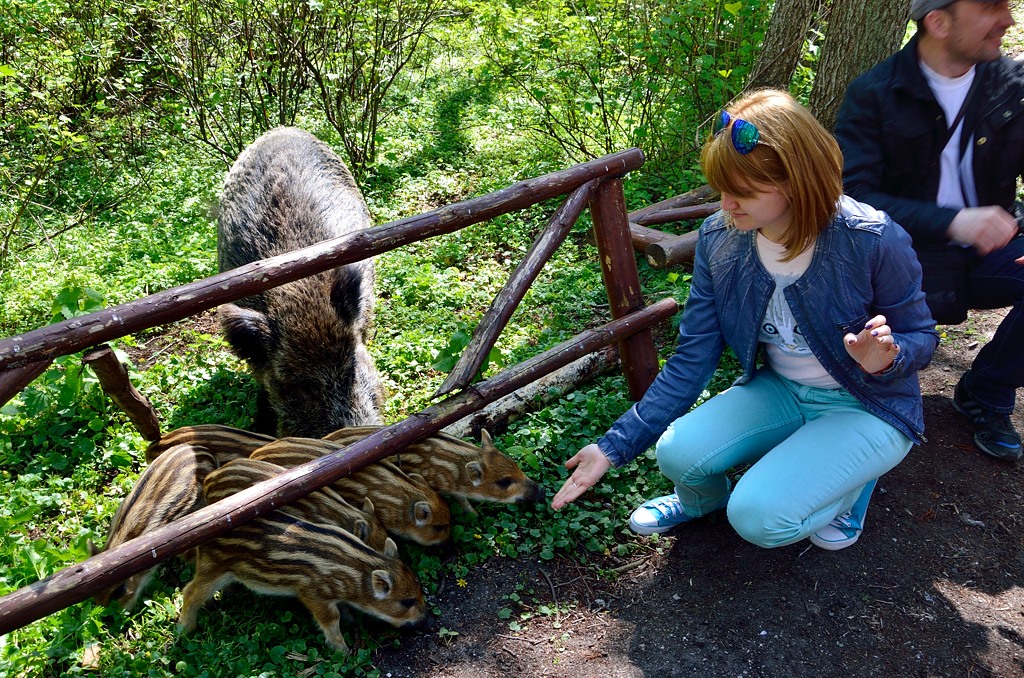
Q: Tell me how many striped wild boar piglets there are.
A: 6